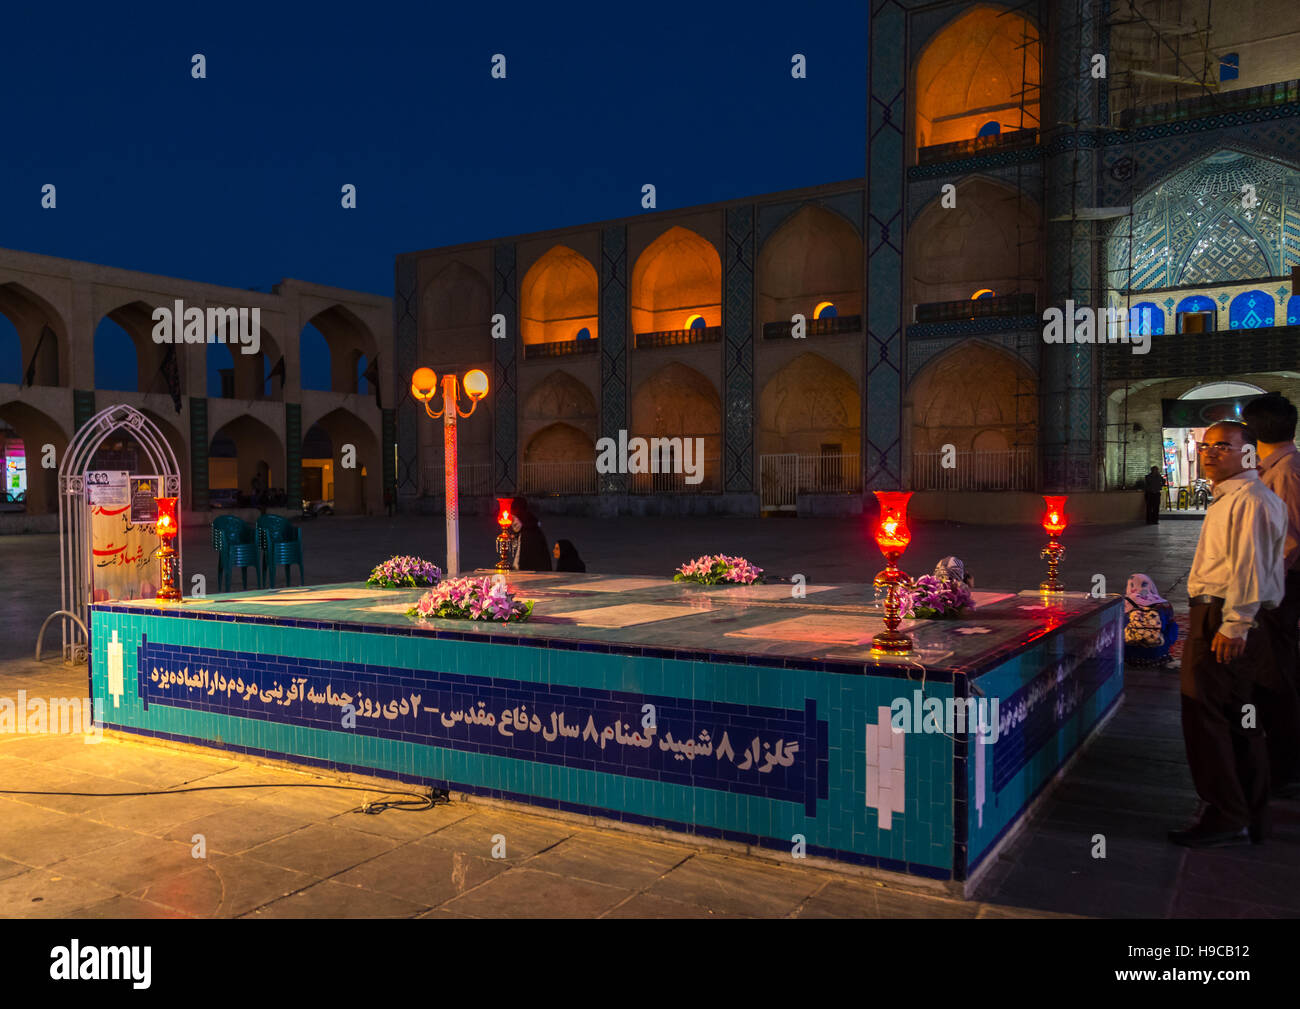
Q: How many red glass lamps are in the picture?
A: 4